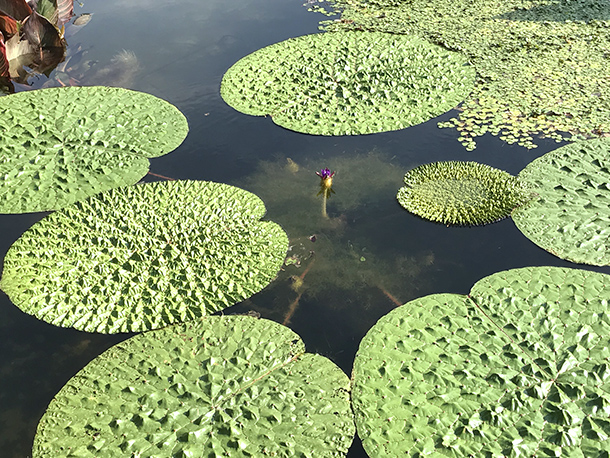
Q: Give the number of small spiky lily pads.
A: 1